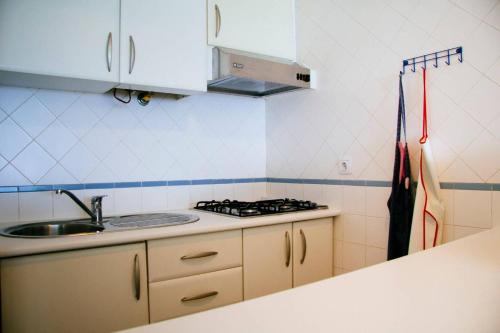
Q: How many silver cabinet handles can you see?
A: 8